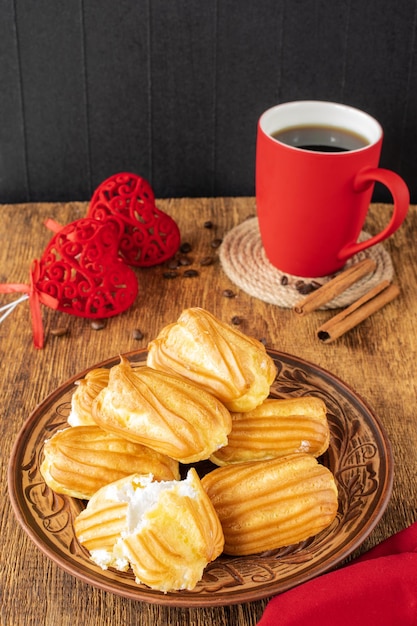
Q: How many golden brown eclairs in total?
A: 7